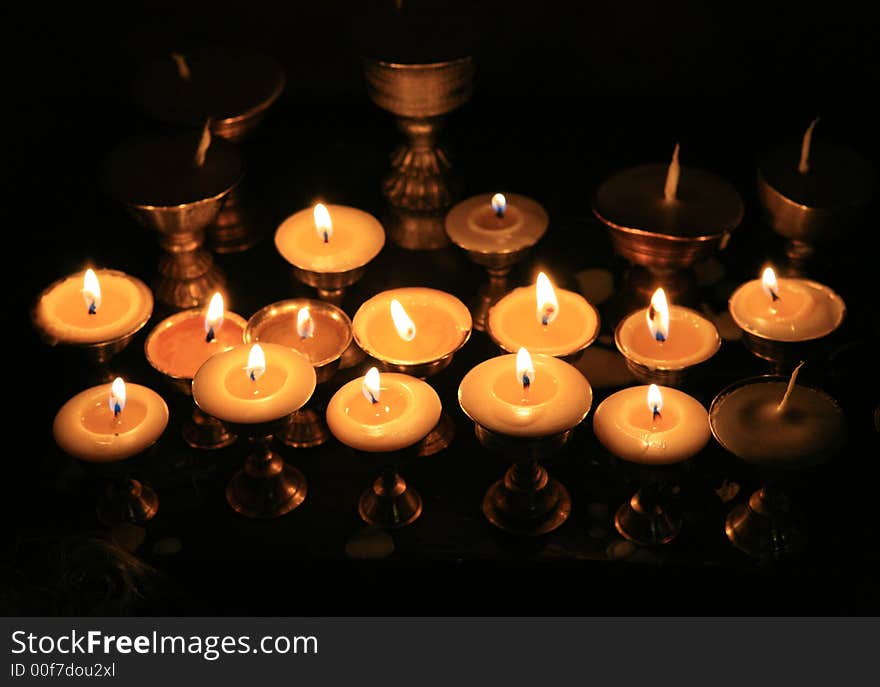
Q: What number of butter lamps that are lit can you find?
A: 14